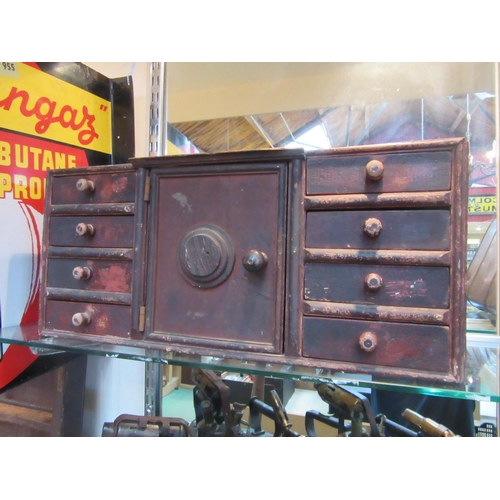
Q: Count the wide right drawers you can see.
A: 4